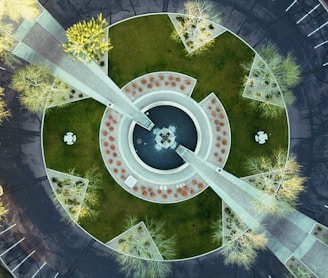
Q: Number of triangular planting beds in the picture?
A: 8